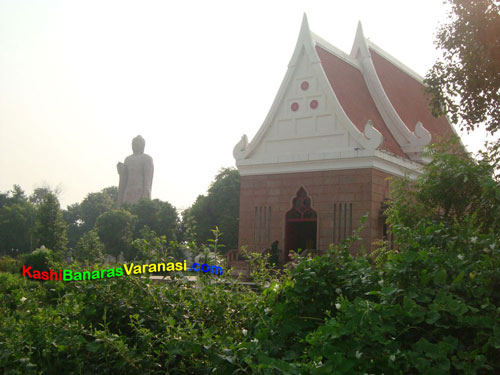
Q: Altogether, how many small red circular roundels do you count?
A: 3